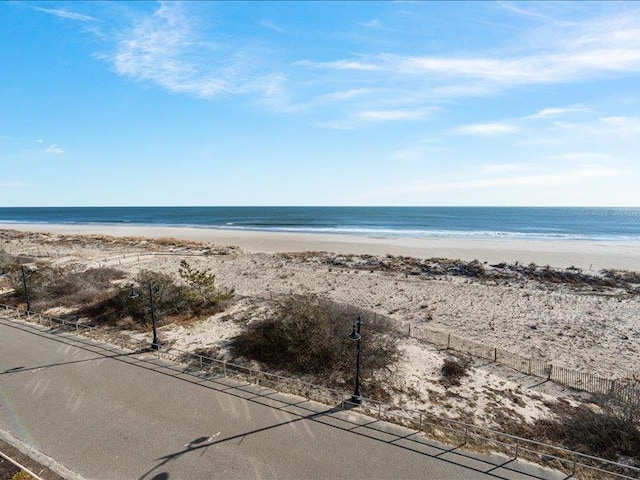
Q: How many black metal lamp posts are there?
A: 3